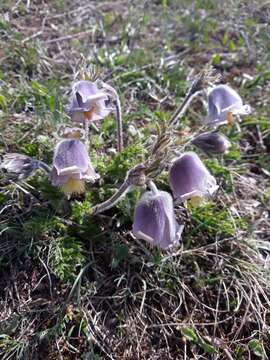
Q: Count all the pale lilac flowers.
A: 5